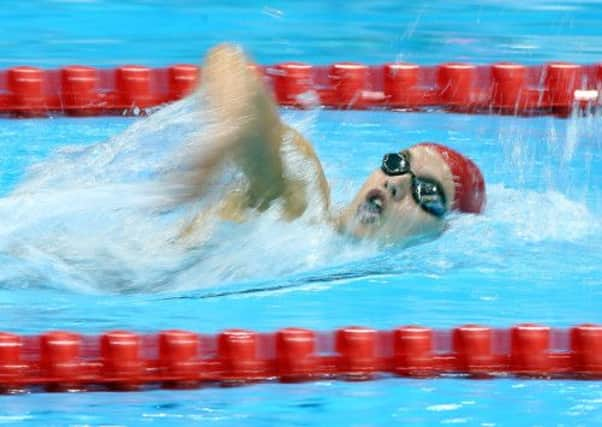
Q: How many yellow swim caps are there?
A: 0